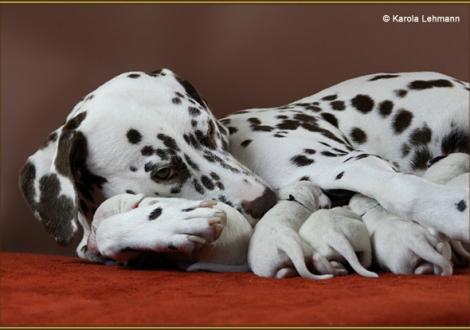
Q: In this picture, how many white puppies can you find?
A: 5